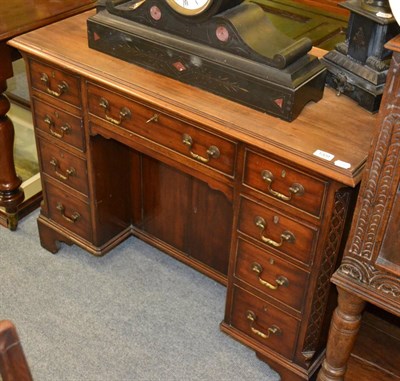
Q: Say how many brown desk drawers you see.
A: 9